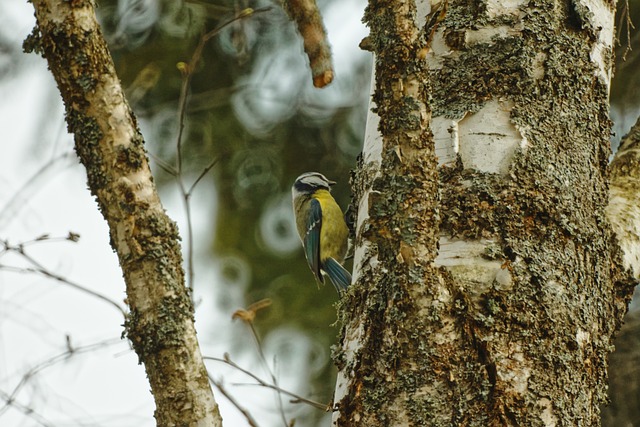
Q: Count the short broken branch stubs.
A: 1